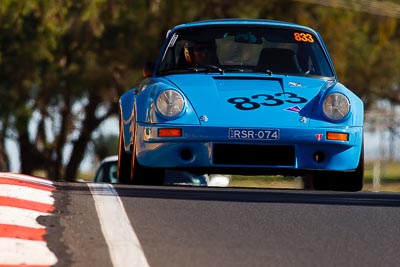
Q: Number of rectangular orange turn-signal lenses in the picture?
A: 2